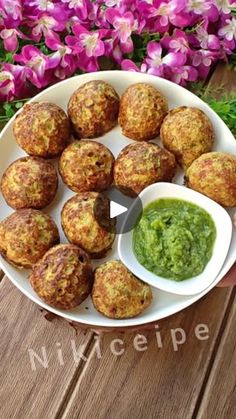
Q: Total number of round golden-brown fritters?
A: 12